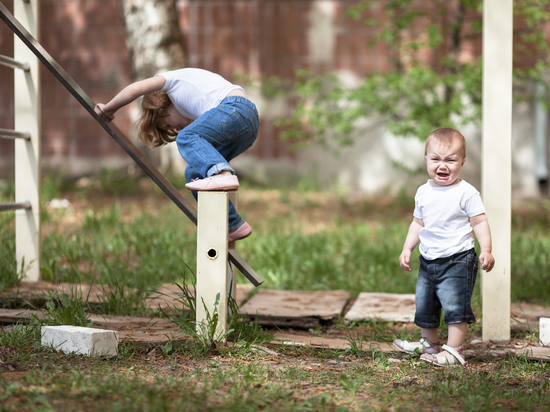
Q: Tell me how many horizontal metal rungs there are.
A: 3